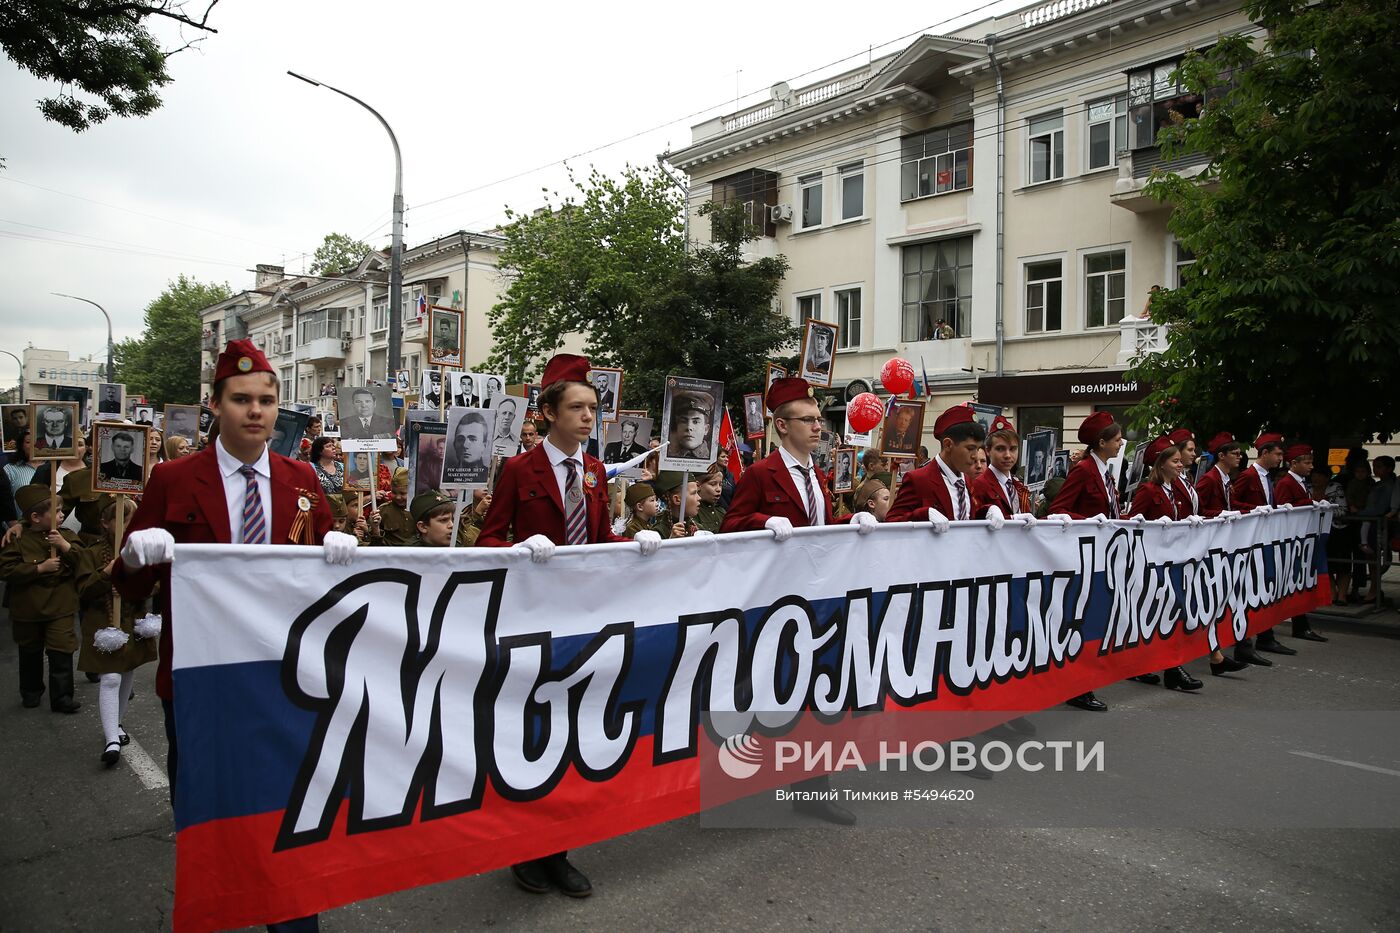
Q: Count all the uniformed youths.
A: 11